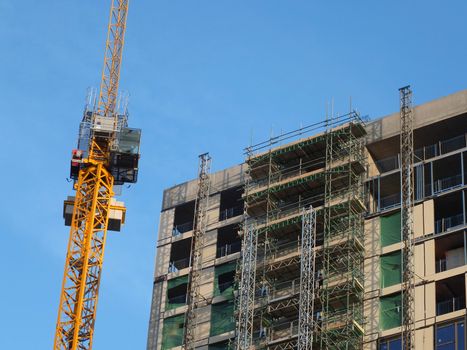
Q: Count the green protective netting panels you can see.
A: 7